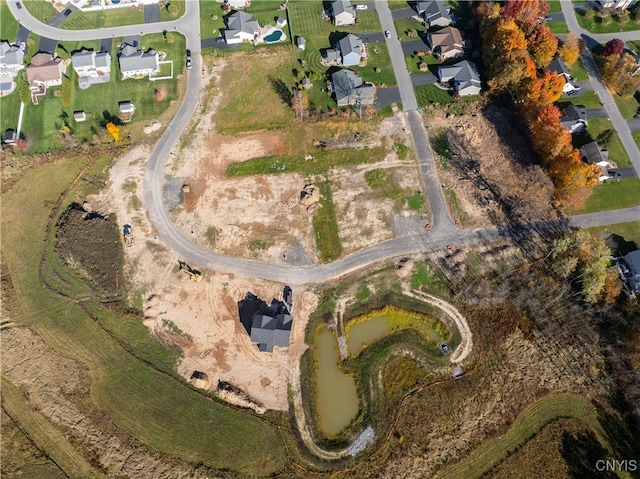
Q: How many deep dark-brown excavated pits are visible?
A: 1